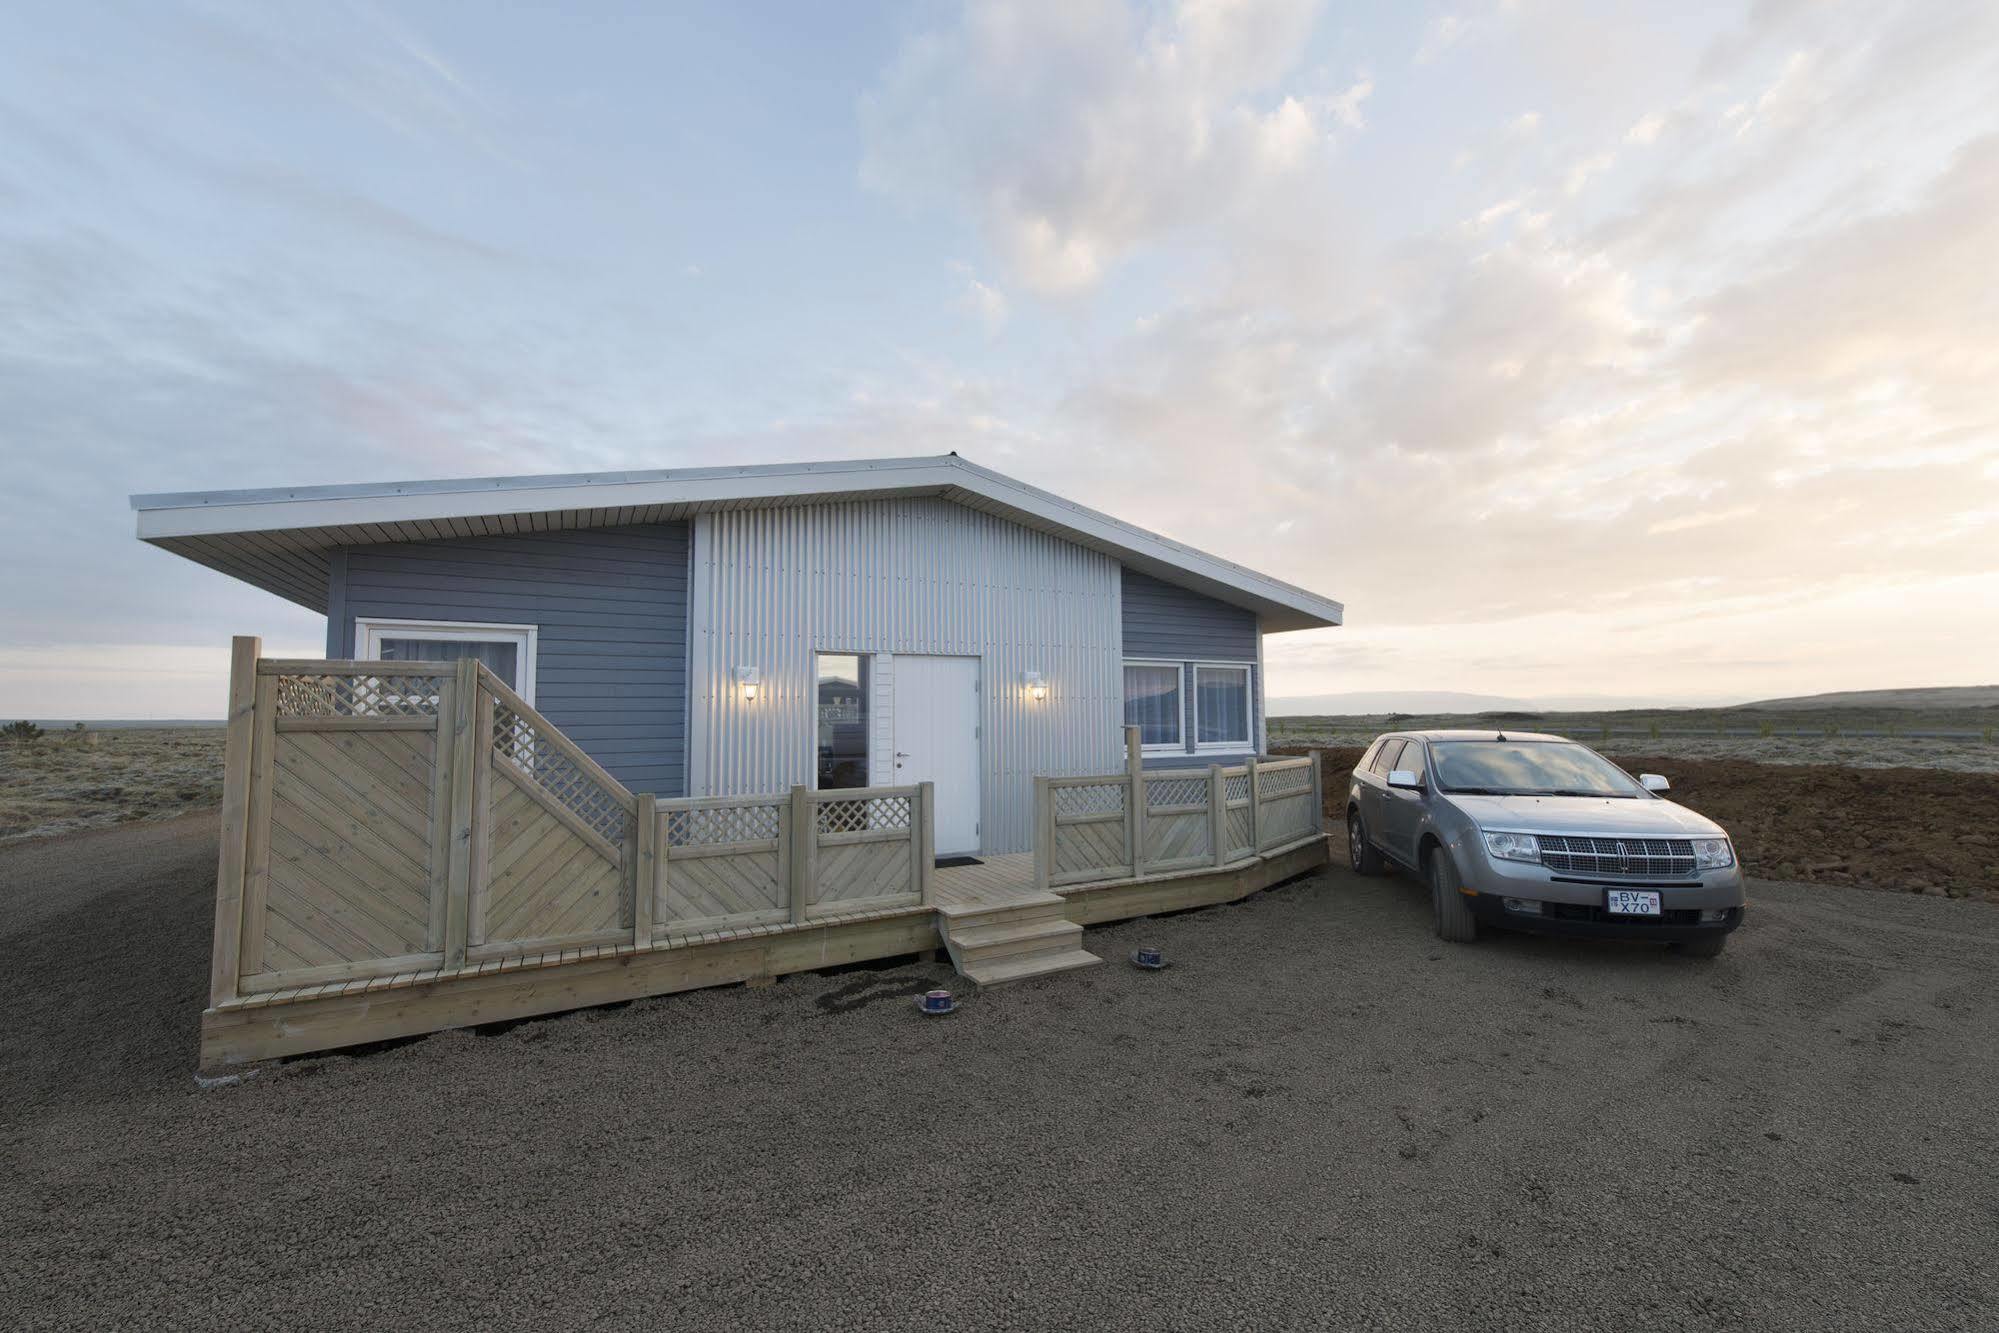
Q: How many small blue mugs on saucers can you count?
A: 2